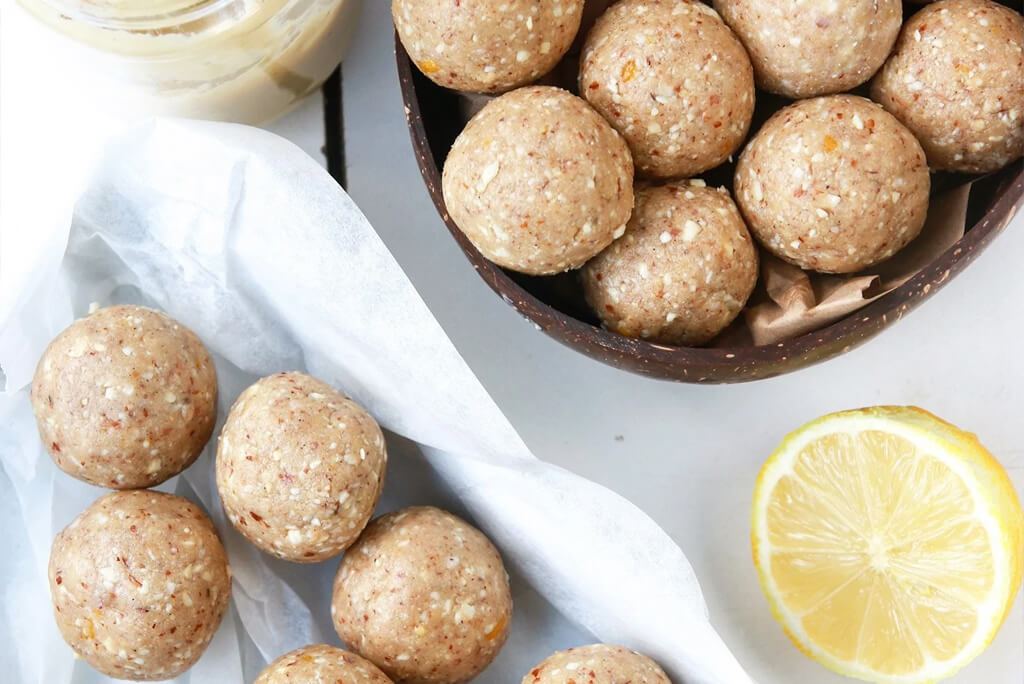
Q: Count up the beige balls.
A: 13